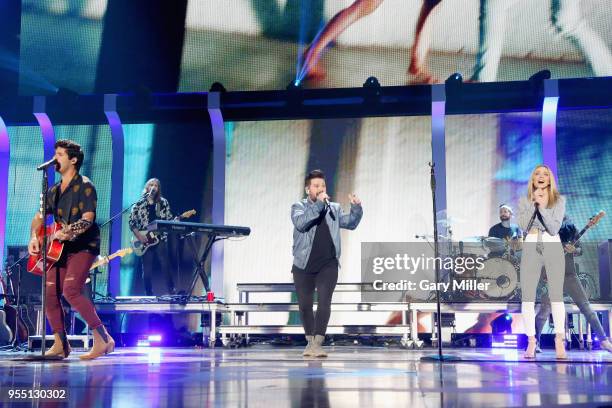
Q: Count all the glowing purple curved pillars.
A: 6